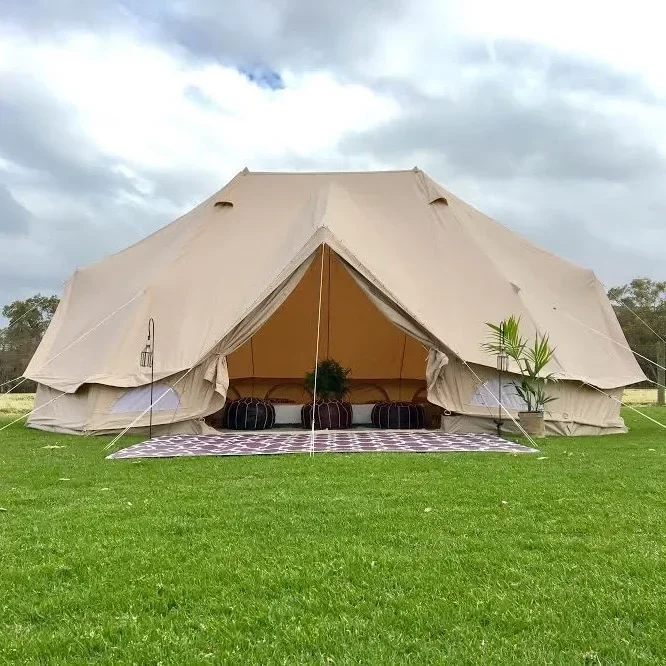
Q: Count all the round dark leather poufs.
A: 3